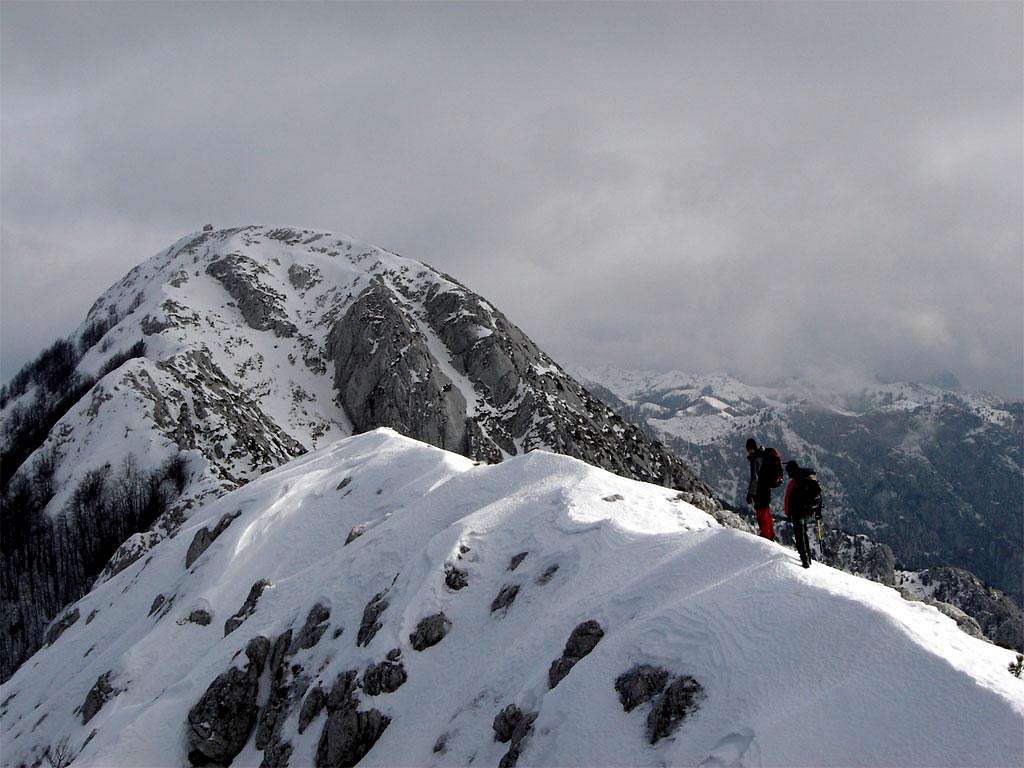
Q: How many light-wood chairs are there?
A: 0